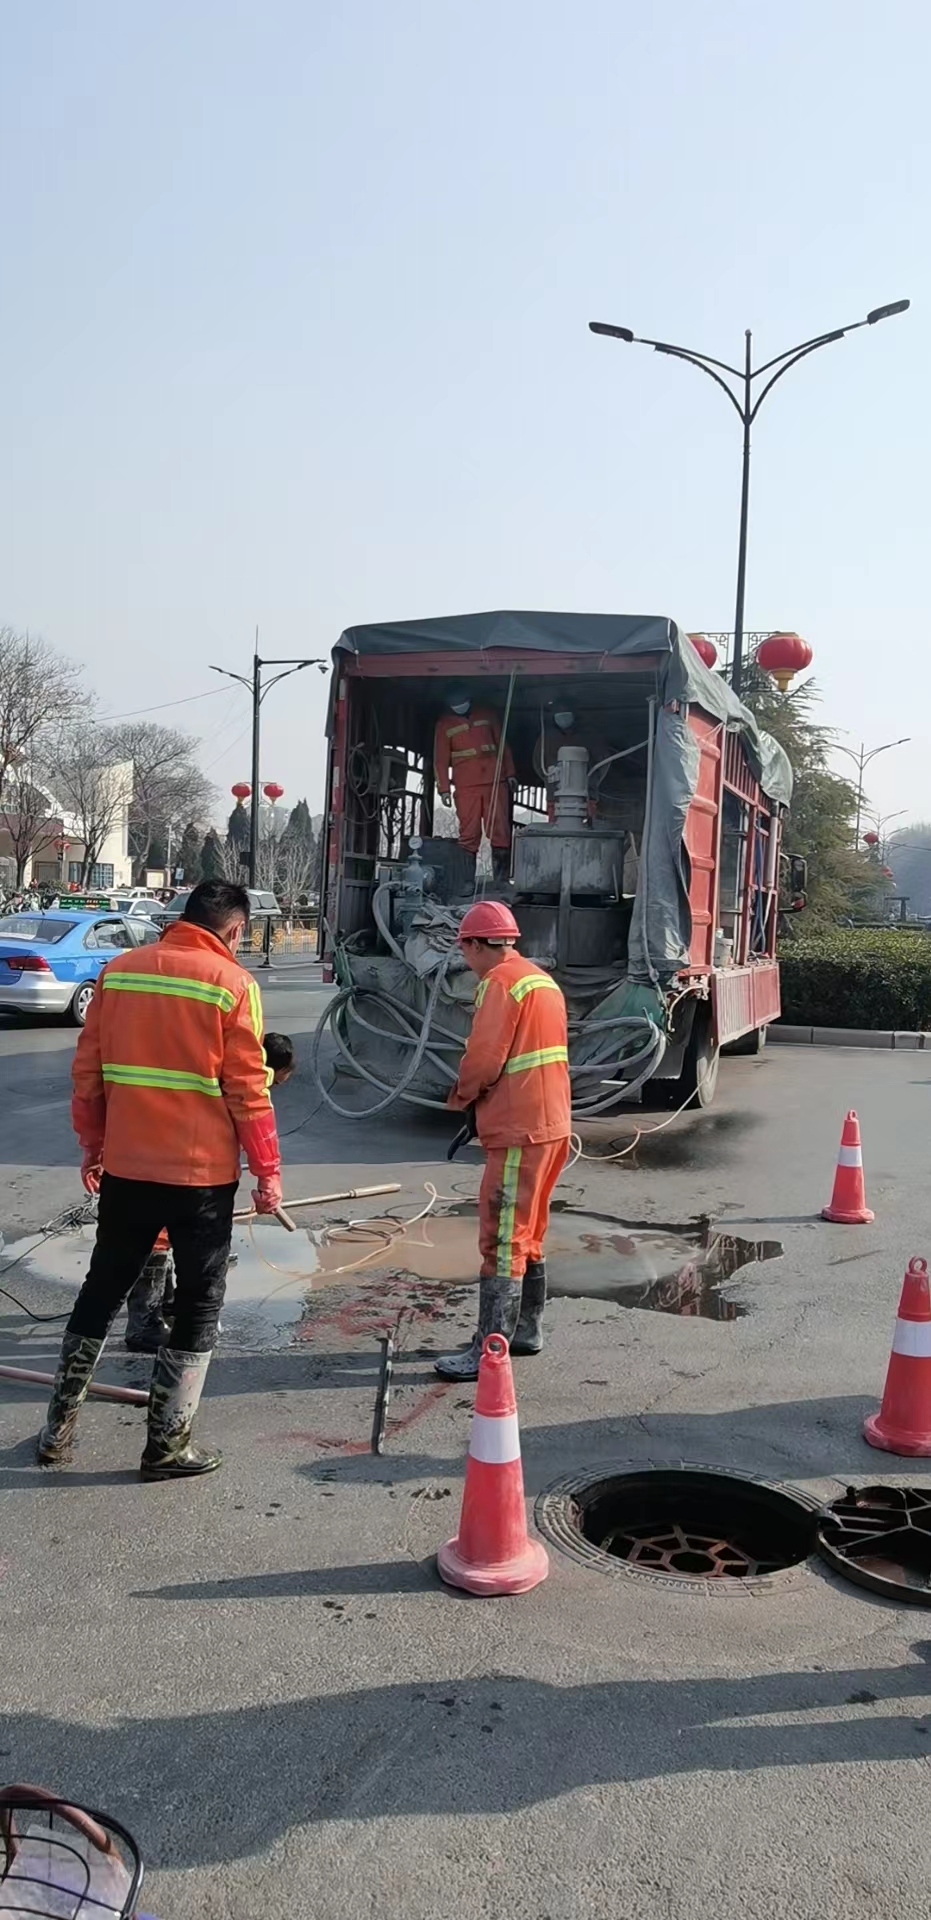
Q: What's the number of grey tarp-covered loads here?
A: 1